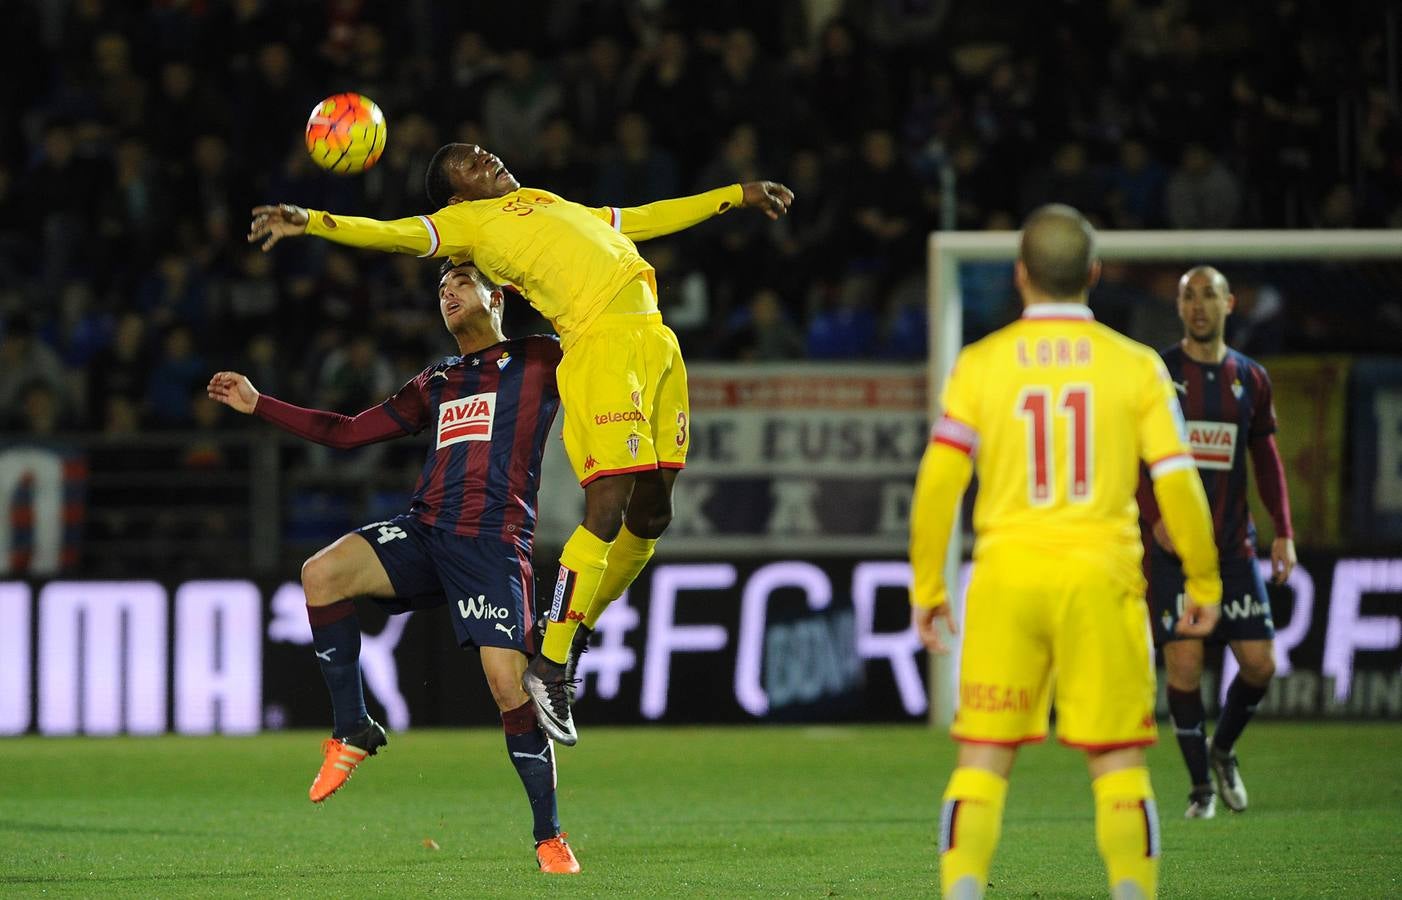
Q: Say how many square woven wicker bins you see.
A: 0